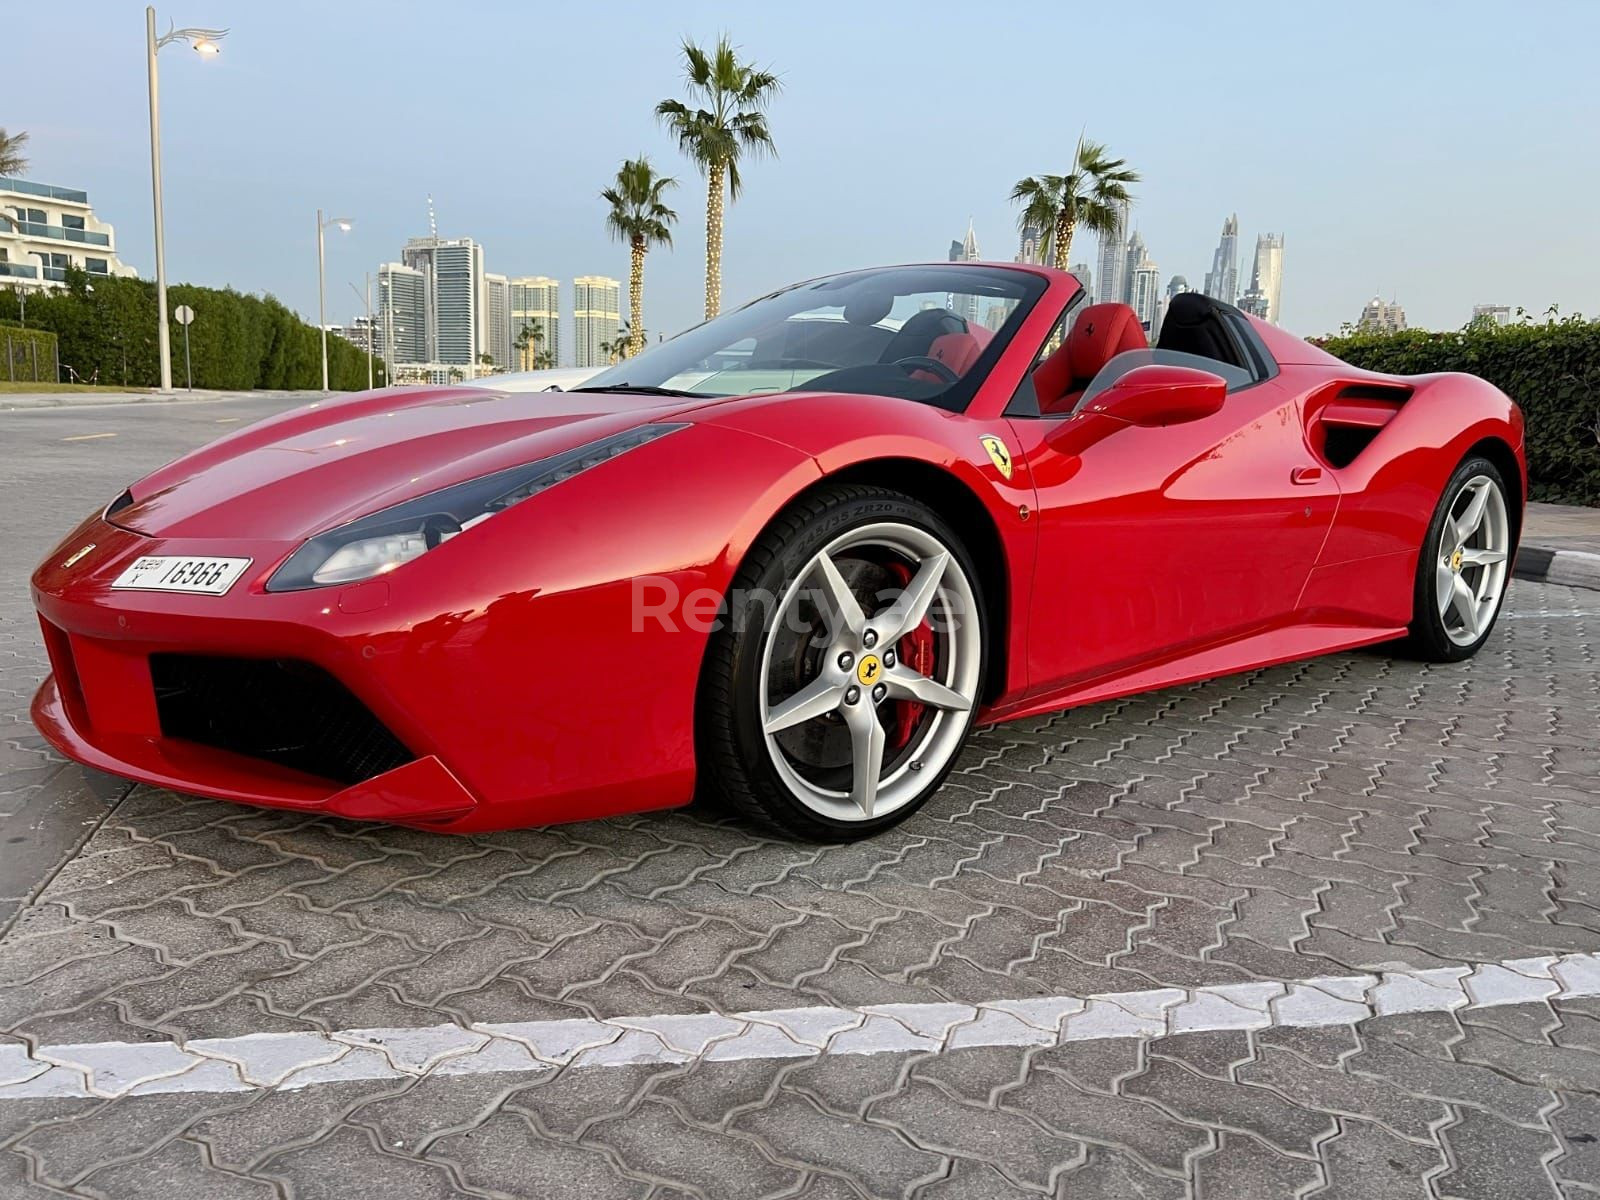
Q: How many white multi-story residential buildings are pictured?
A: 1